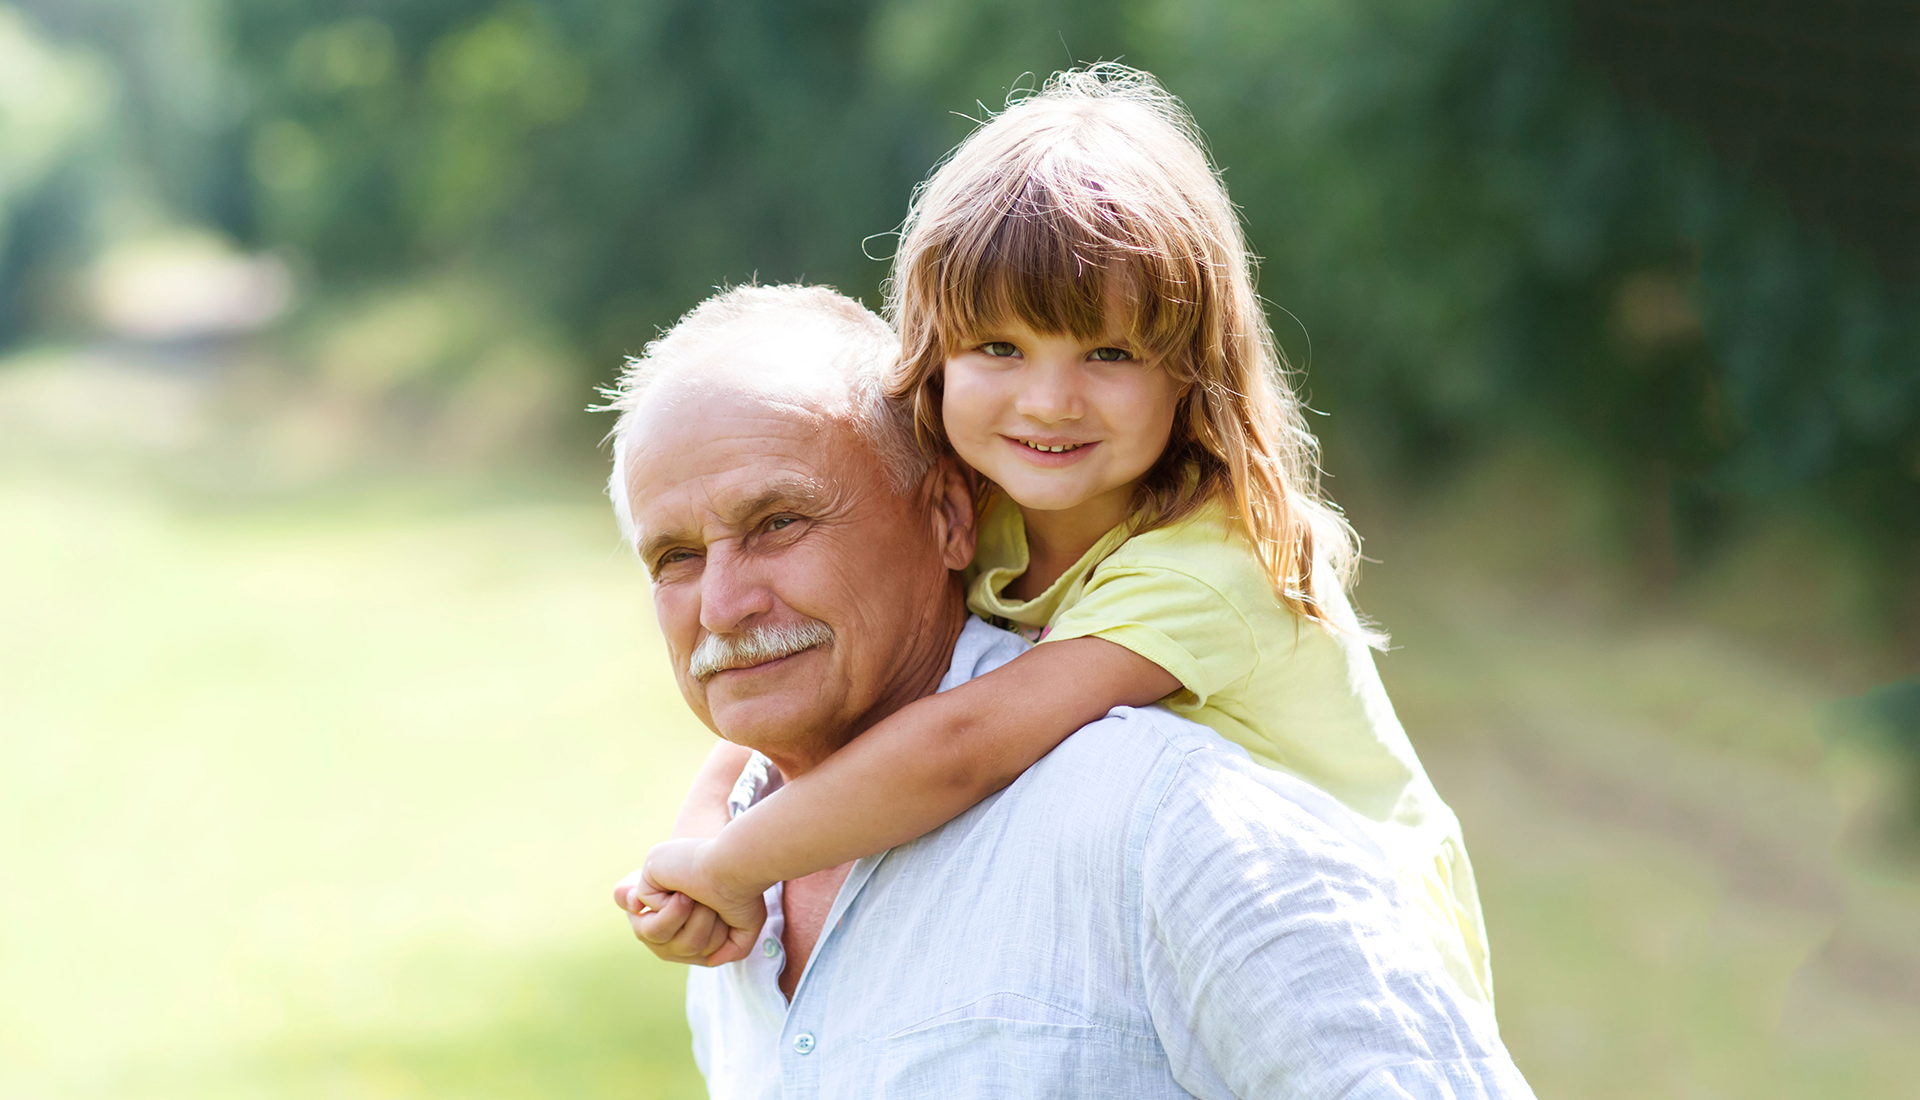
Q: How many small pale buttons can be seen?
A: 2